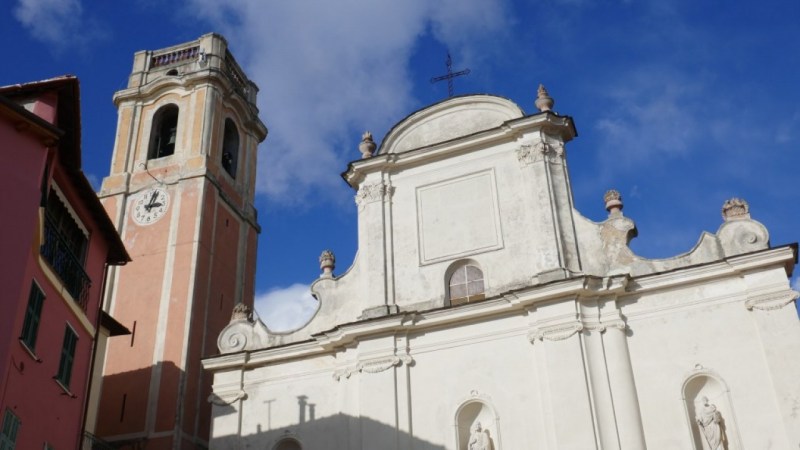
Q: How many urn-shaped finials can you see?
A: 6